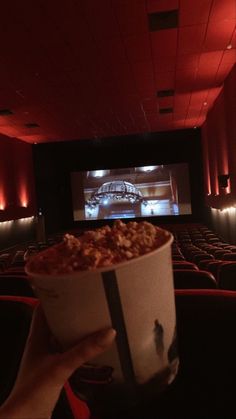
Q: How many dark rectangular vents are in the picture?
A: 5